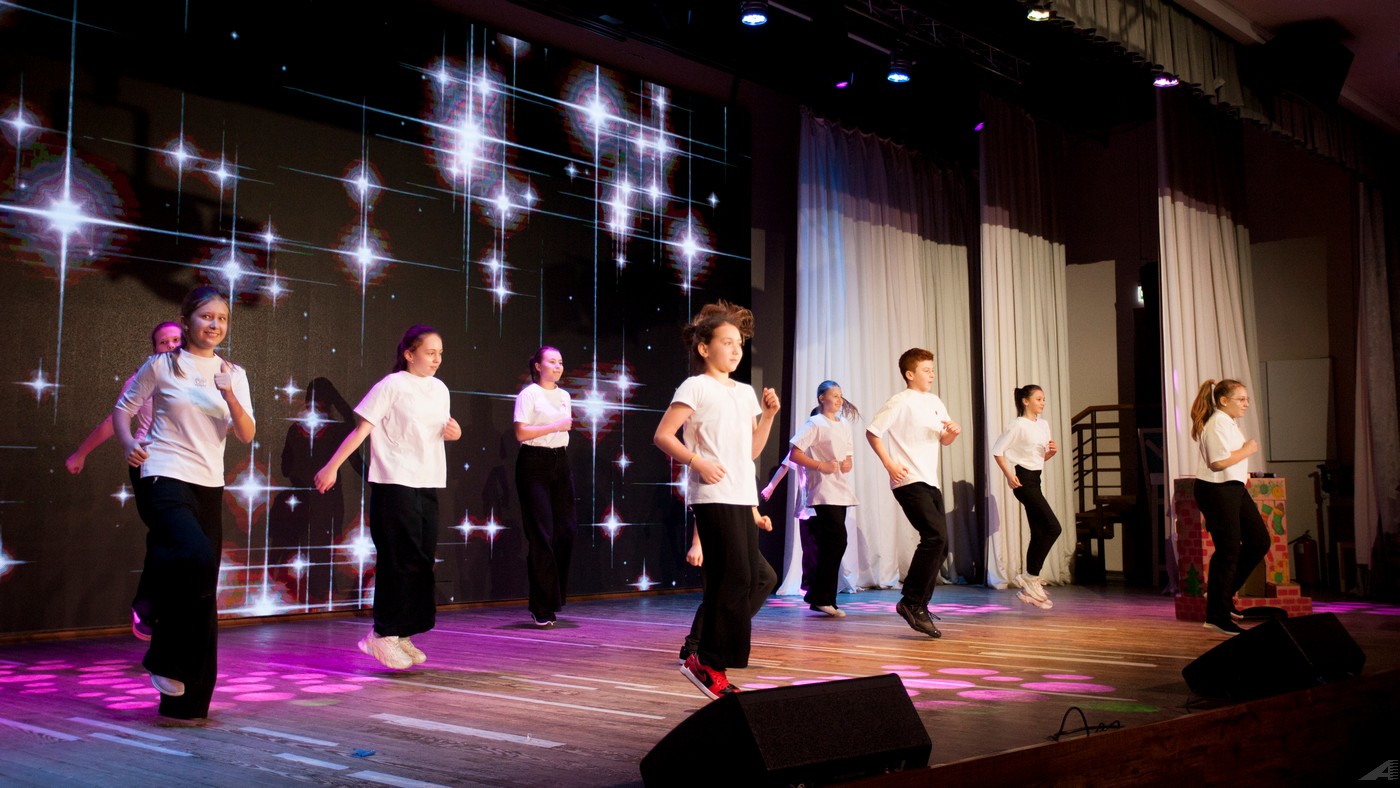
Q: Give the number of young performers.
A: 11